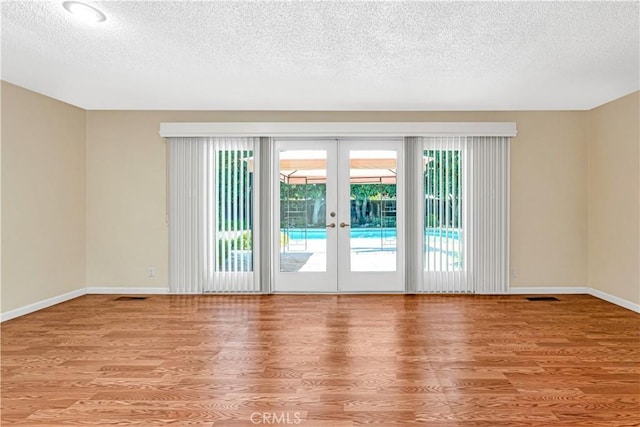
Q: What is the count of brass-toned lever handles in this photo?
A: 2